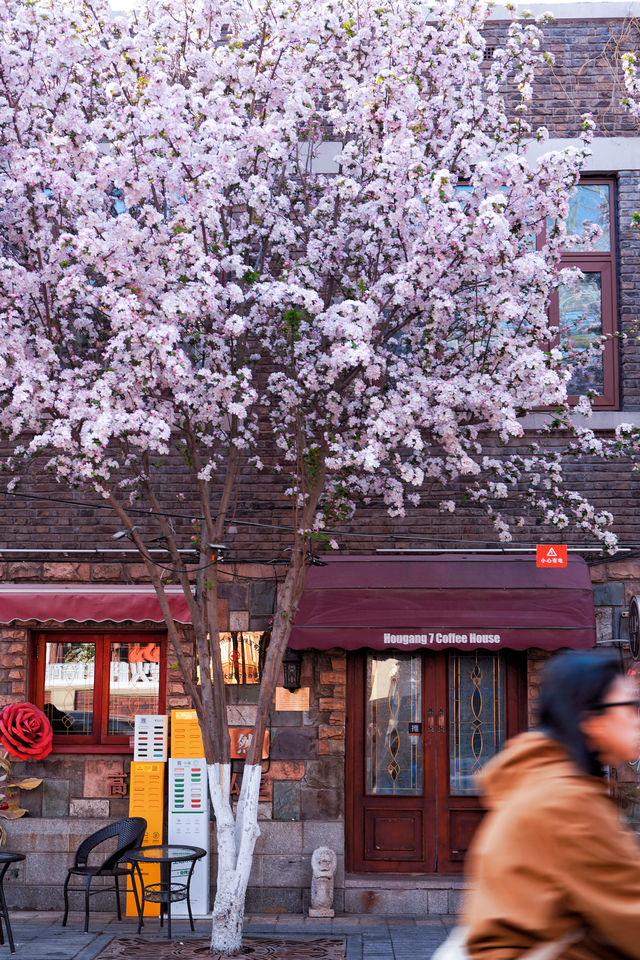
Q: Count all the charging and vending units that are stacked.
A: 4